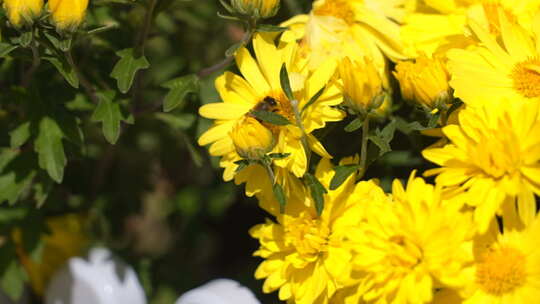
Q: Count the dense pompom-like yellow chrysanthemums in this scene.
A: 3